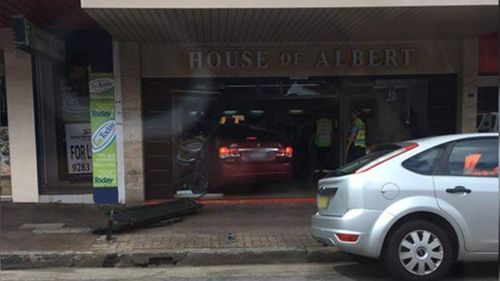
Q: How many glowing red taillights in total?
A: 2